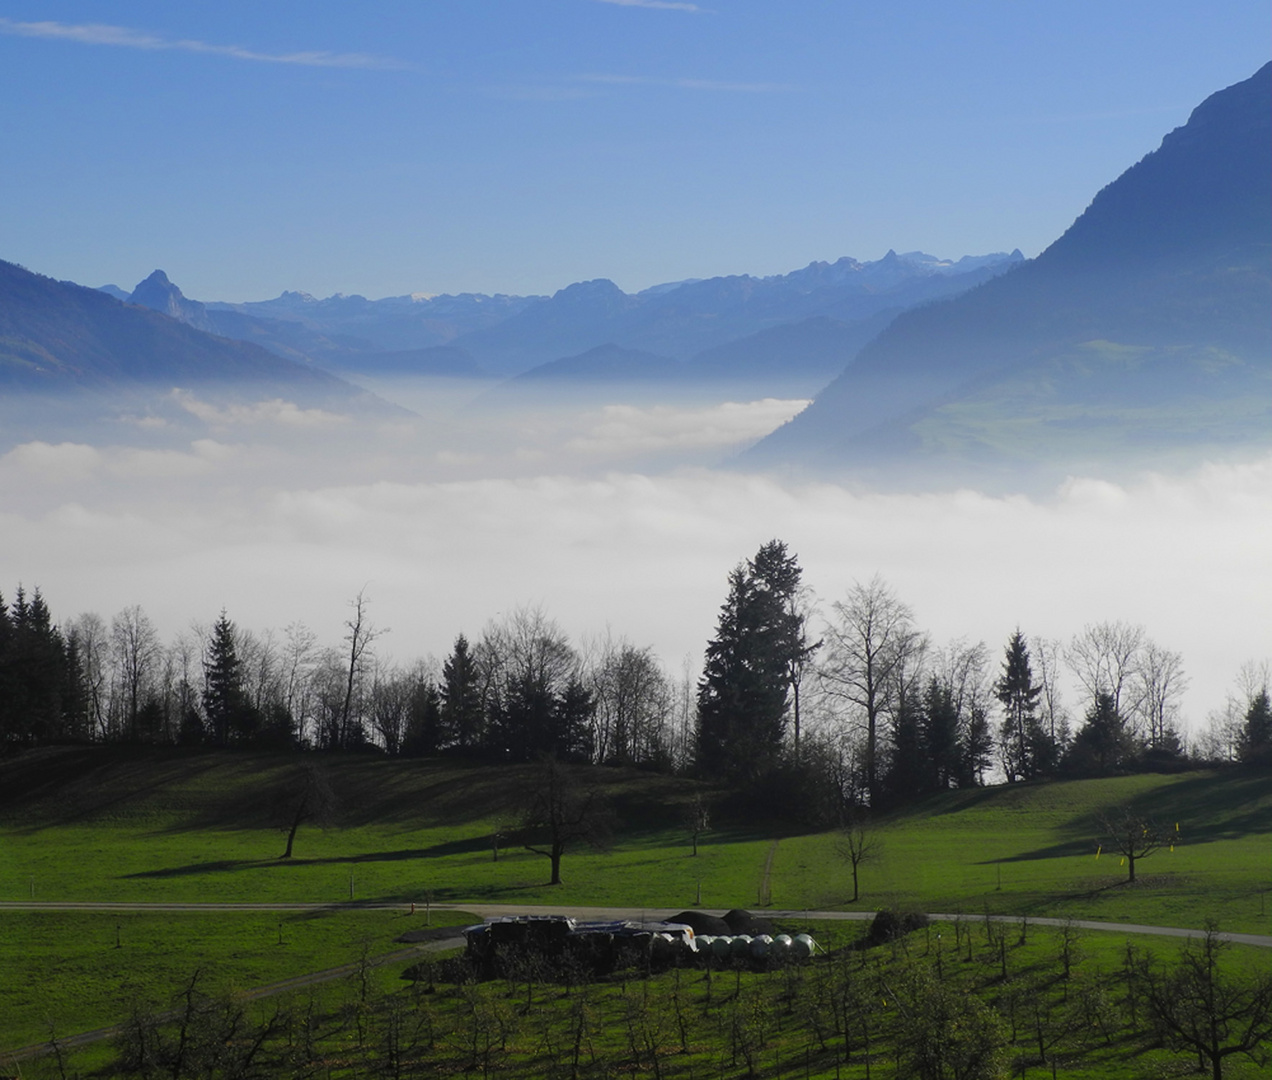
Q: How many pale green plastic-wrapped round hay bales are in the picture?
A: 6